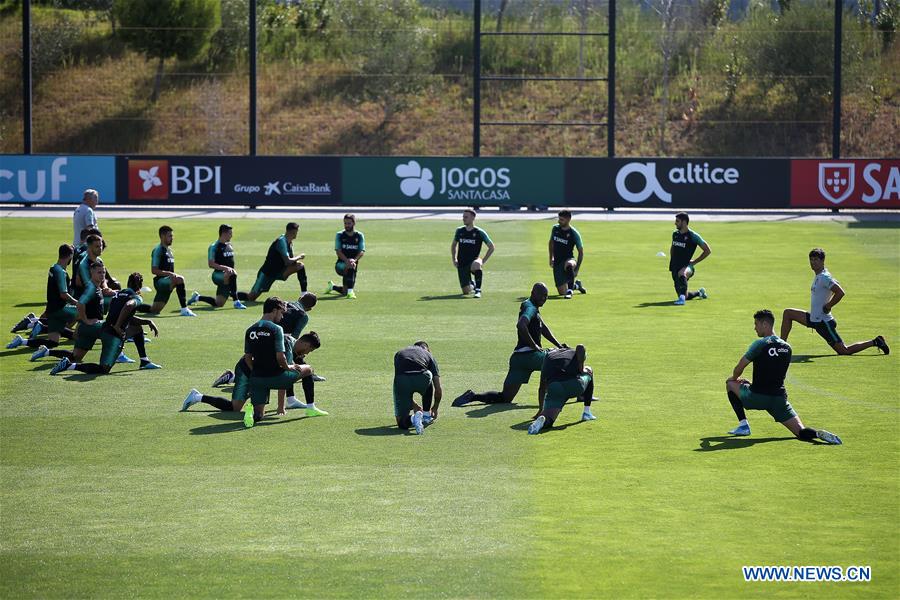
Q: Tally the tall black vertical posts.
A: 5